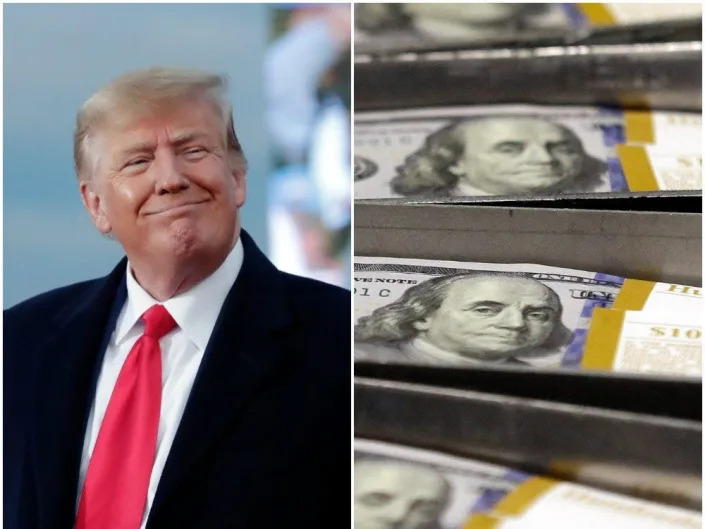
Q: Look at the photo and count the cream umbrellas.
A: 0